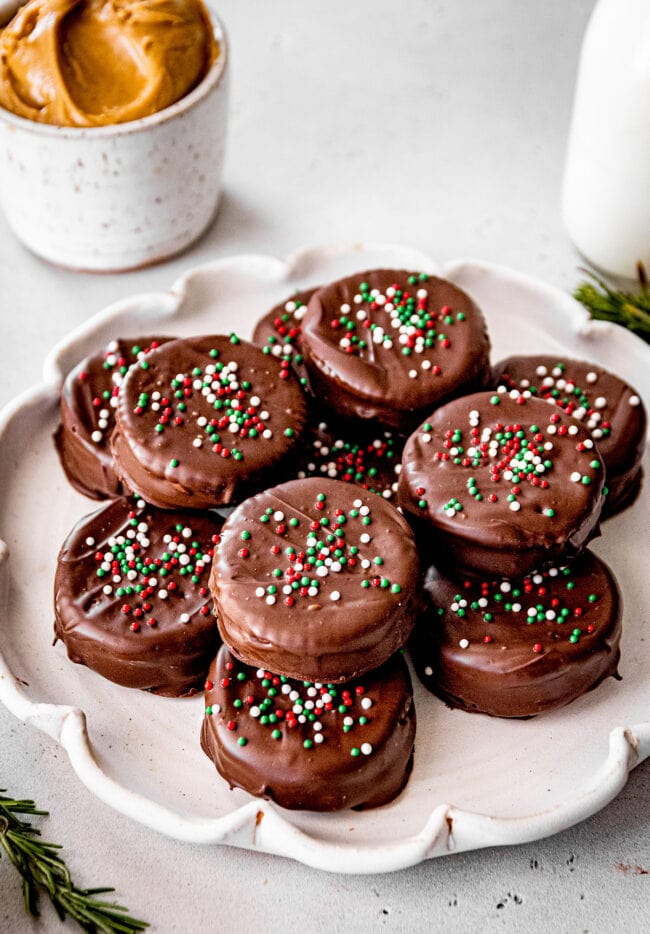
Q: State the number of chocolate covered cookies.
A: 11